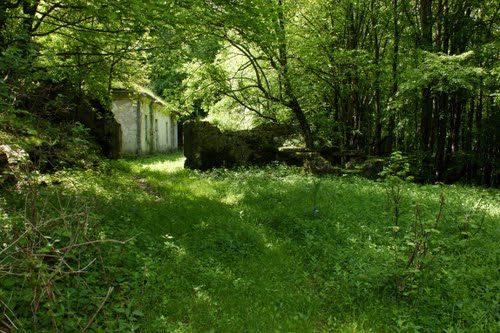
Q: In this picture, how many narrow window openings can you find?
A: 3